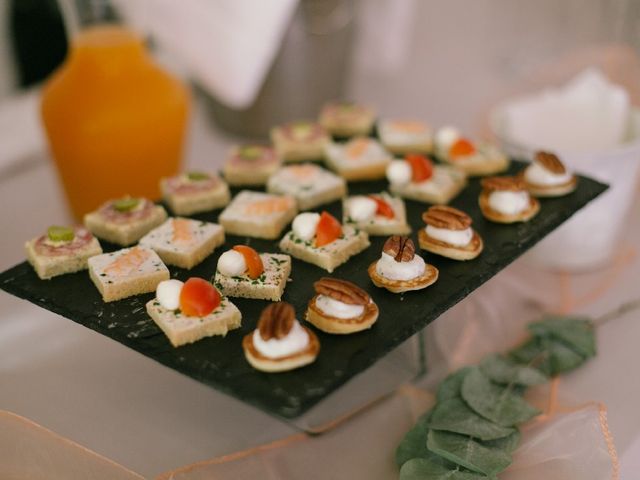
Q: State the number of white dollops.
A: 12